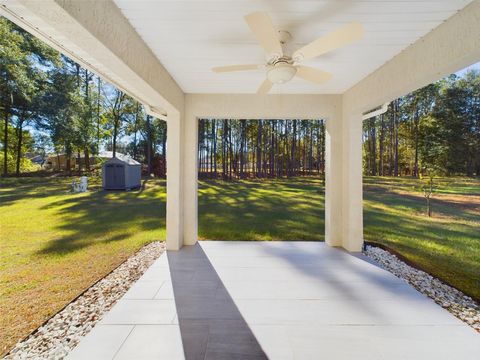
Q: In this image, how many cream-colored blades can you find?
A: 5